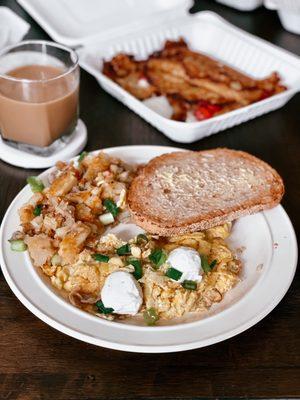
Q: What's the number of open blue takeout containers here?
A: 0